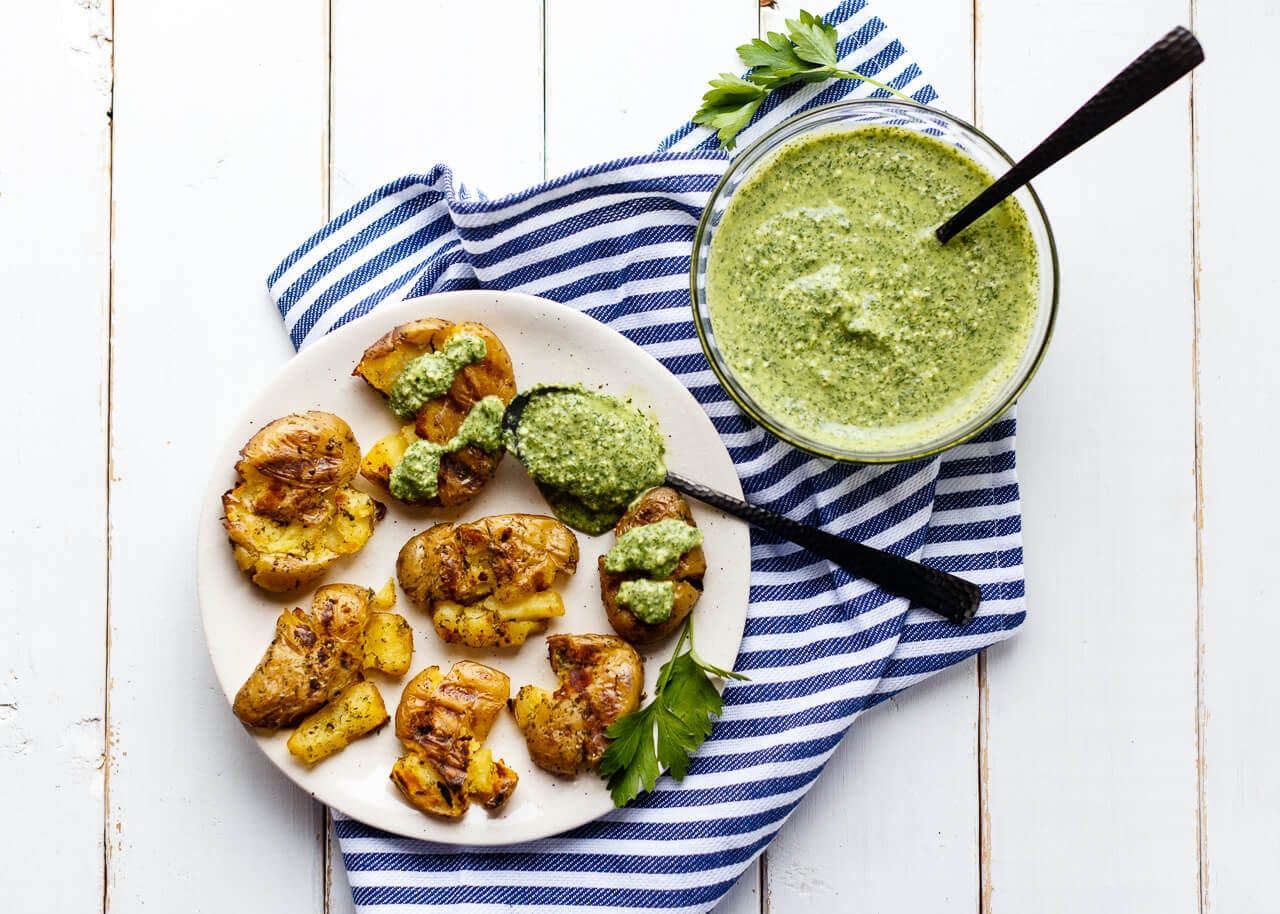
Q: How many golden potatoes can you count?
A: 7